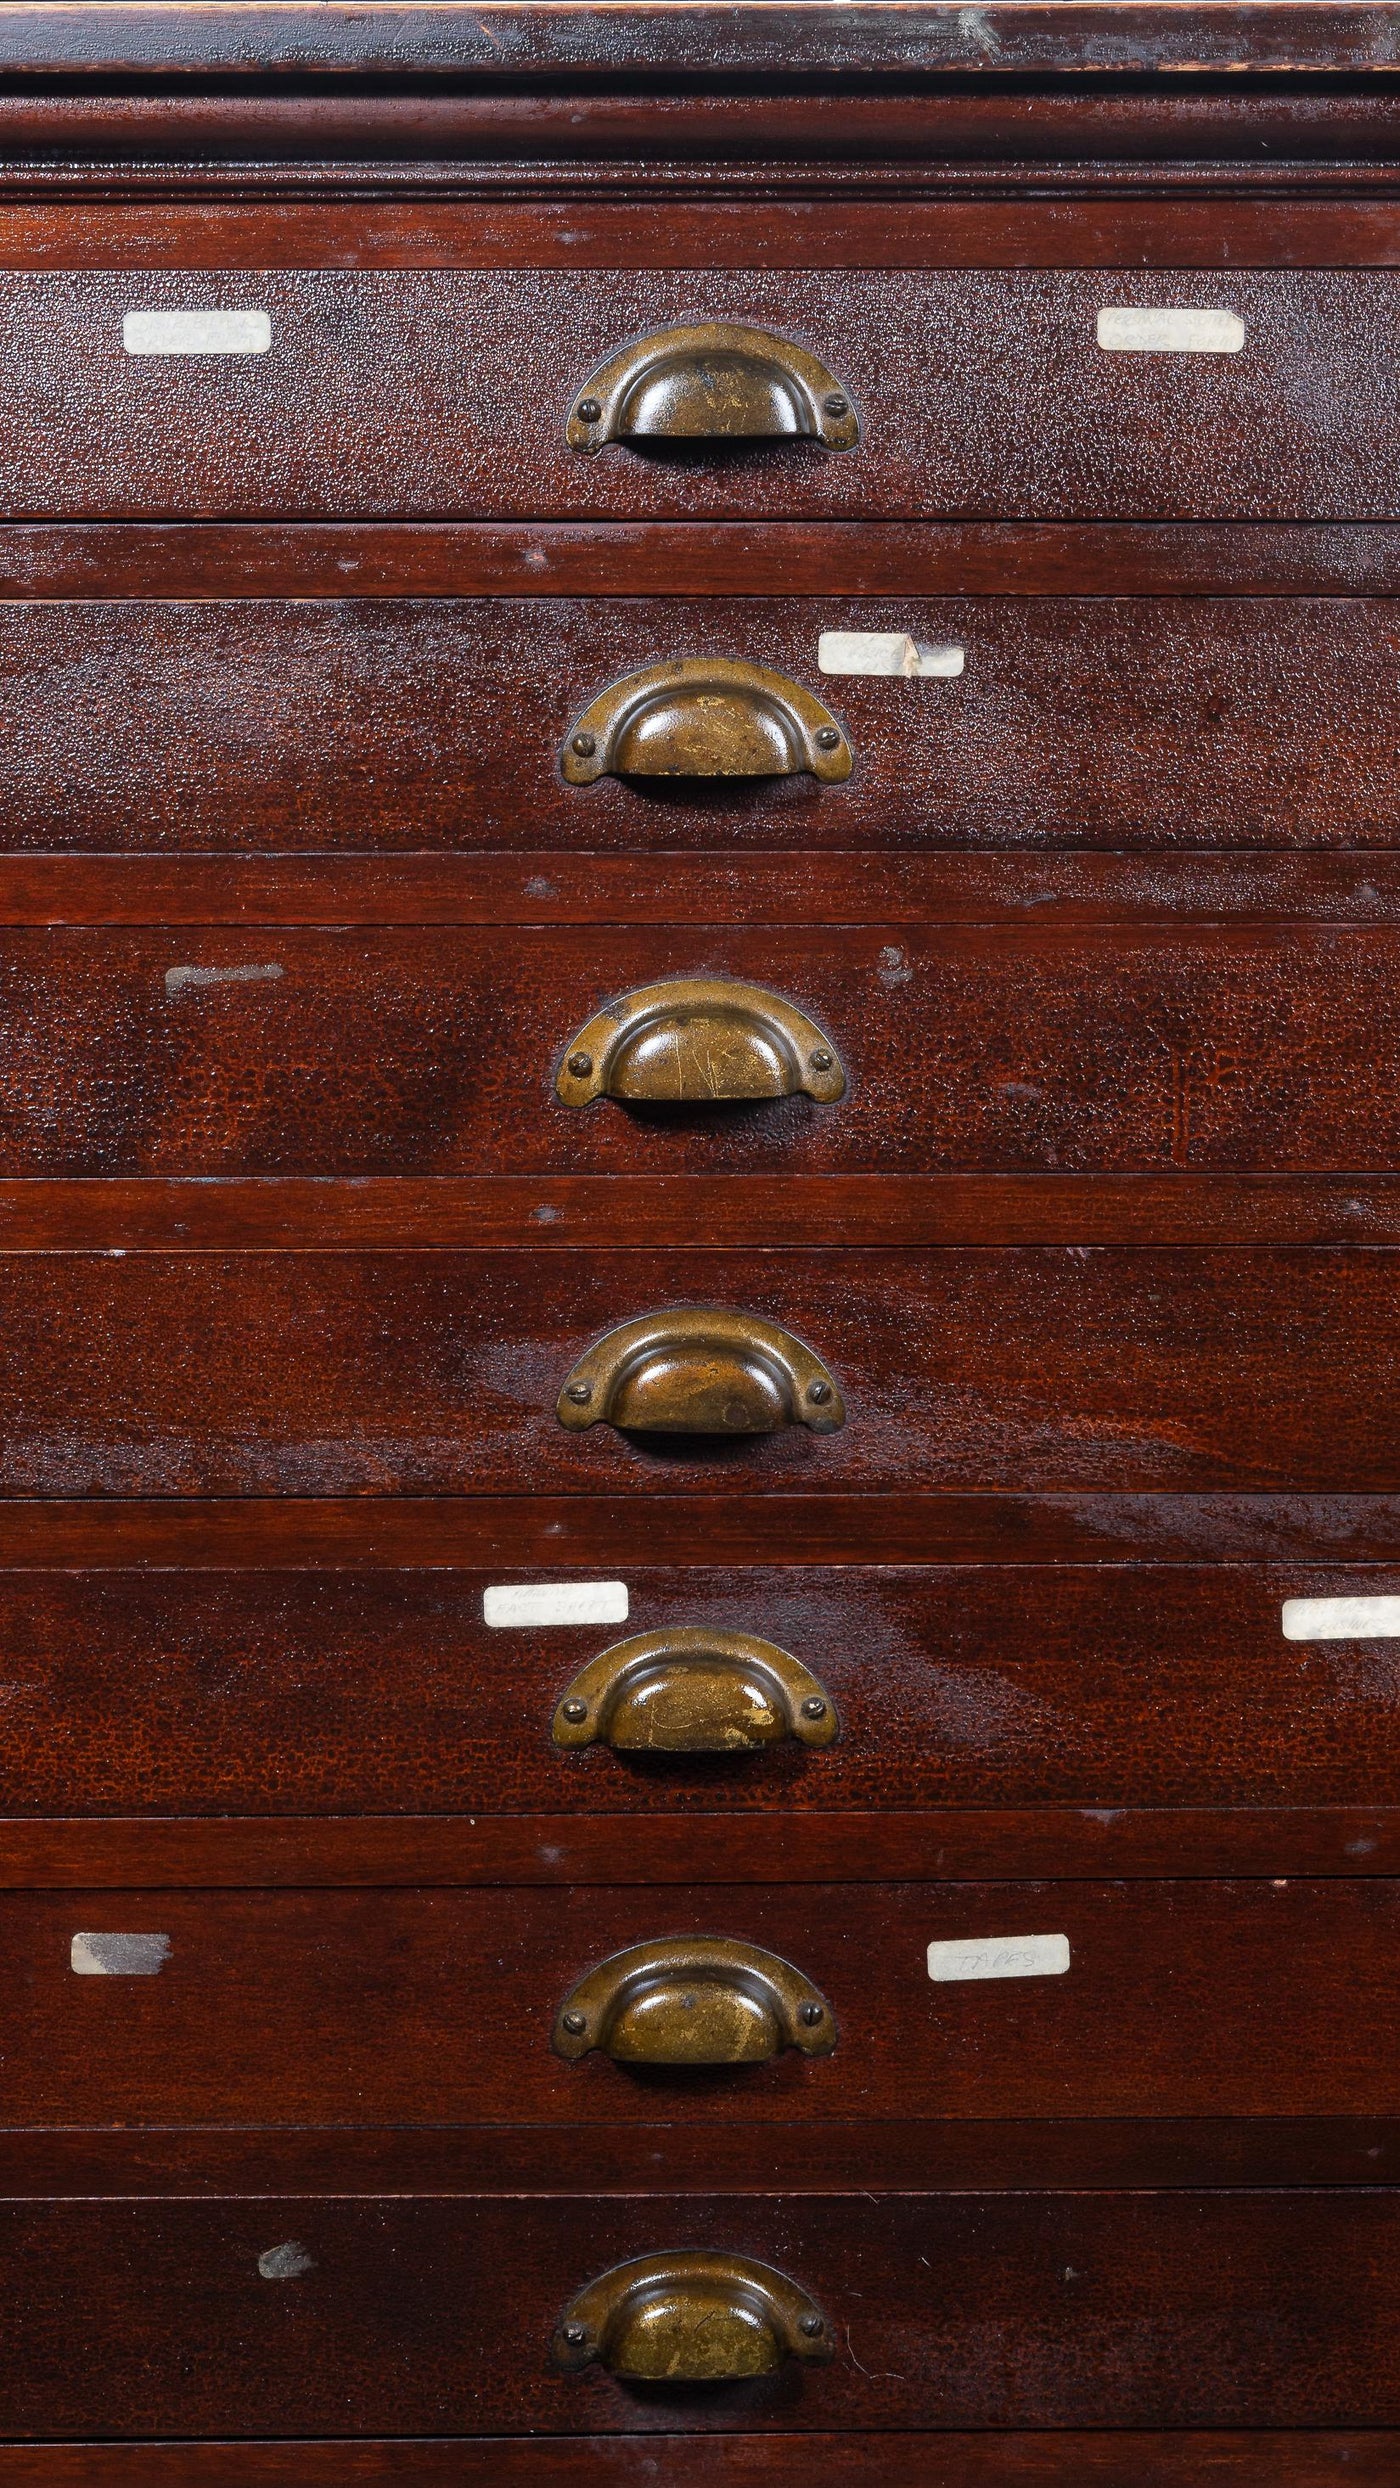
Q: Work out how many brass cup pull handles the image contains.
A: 7